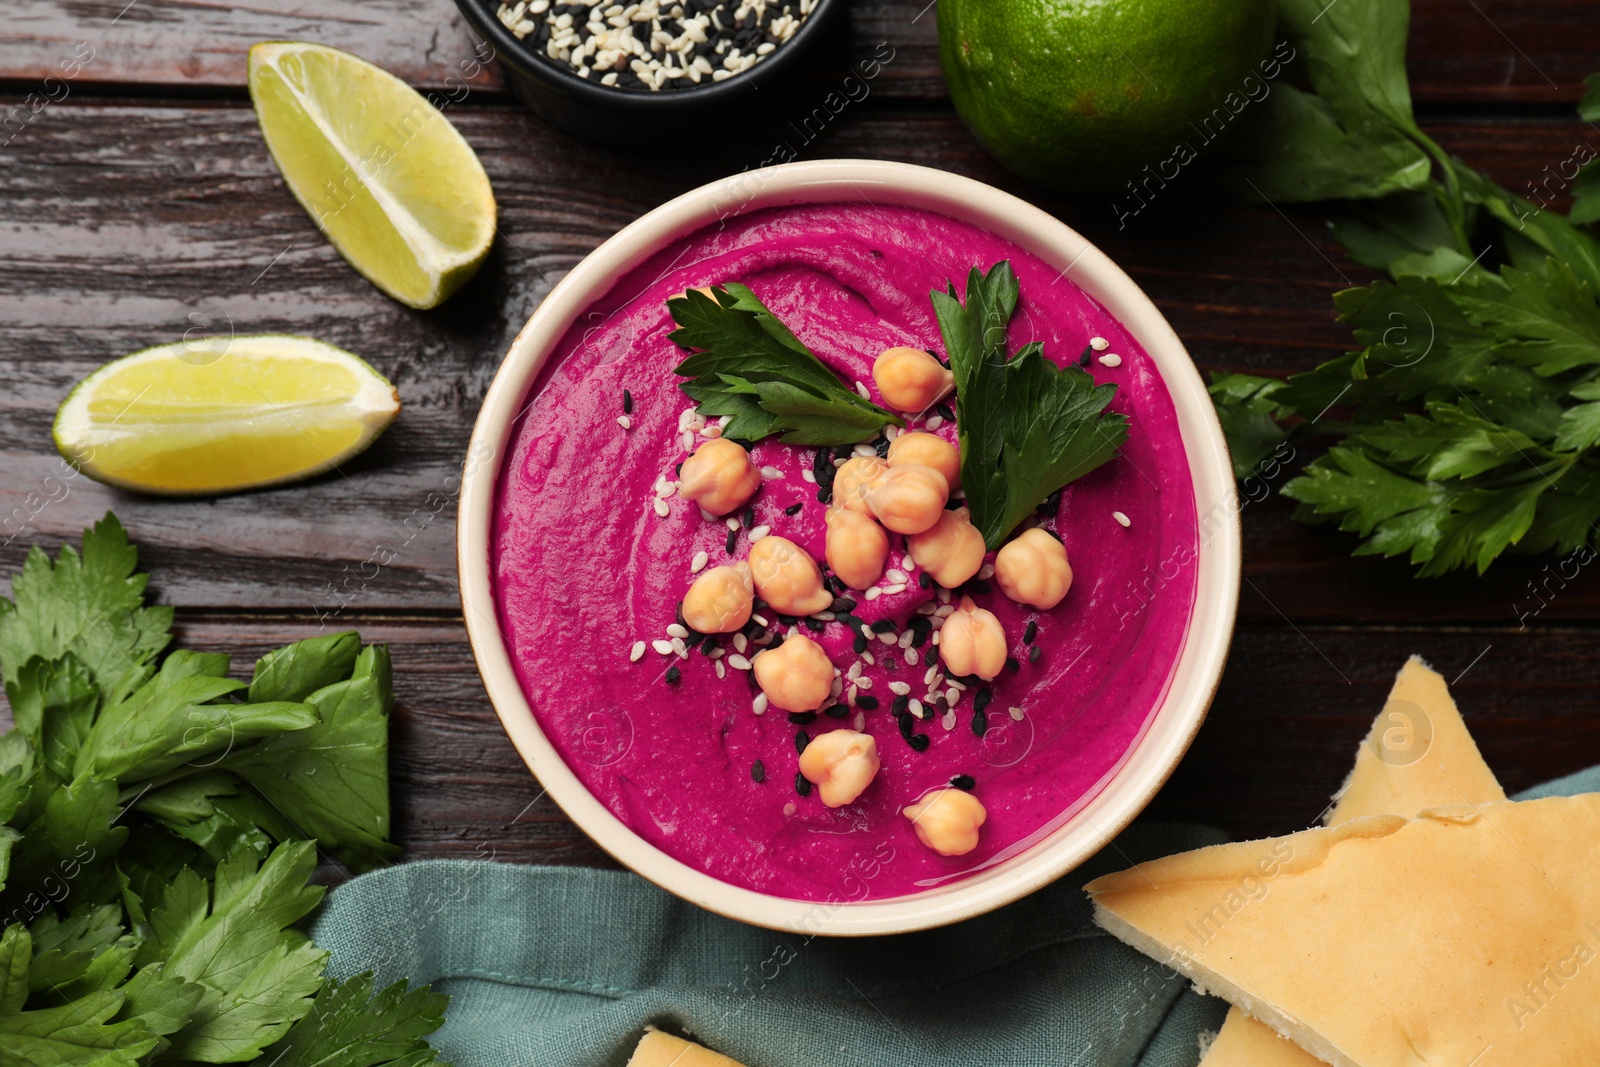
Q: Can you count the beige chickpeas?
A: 14